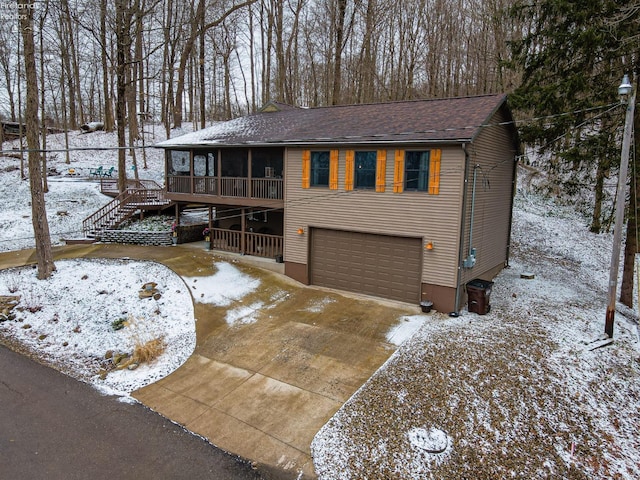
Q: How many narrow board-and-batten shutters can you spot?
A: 6